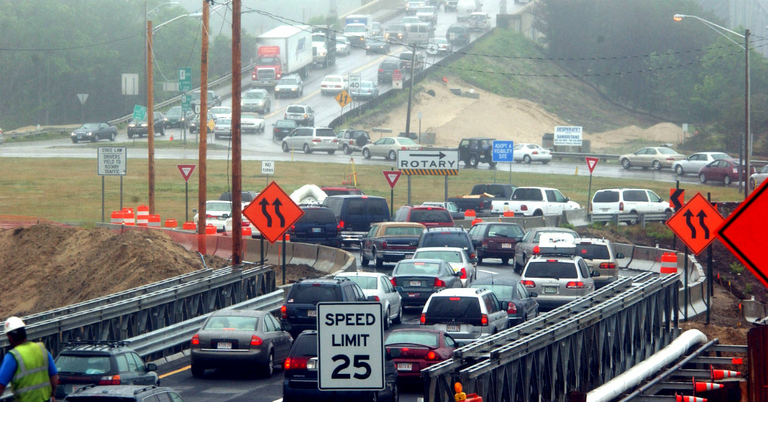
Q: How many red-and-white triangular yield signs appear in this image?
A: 3